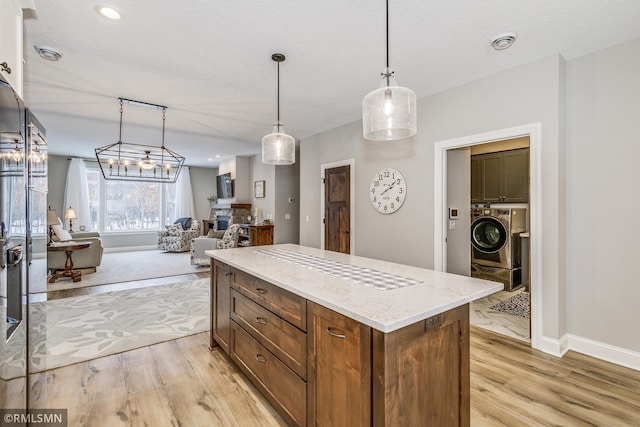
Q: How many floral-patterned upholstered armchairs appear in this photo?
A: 2